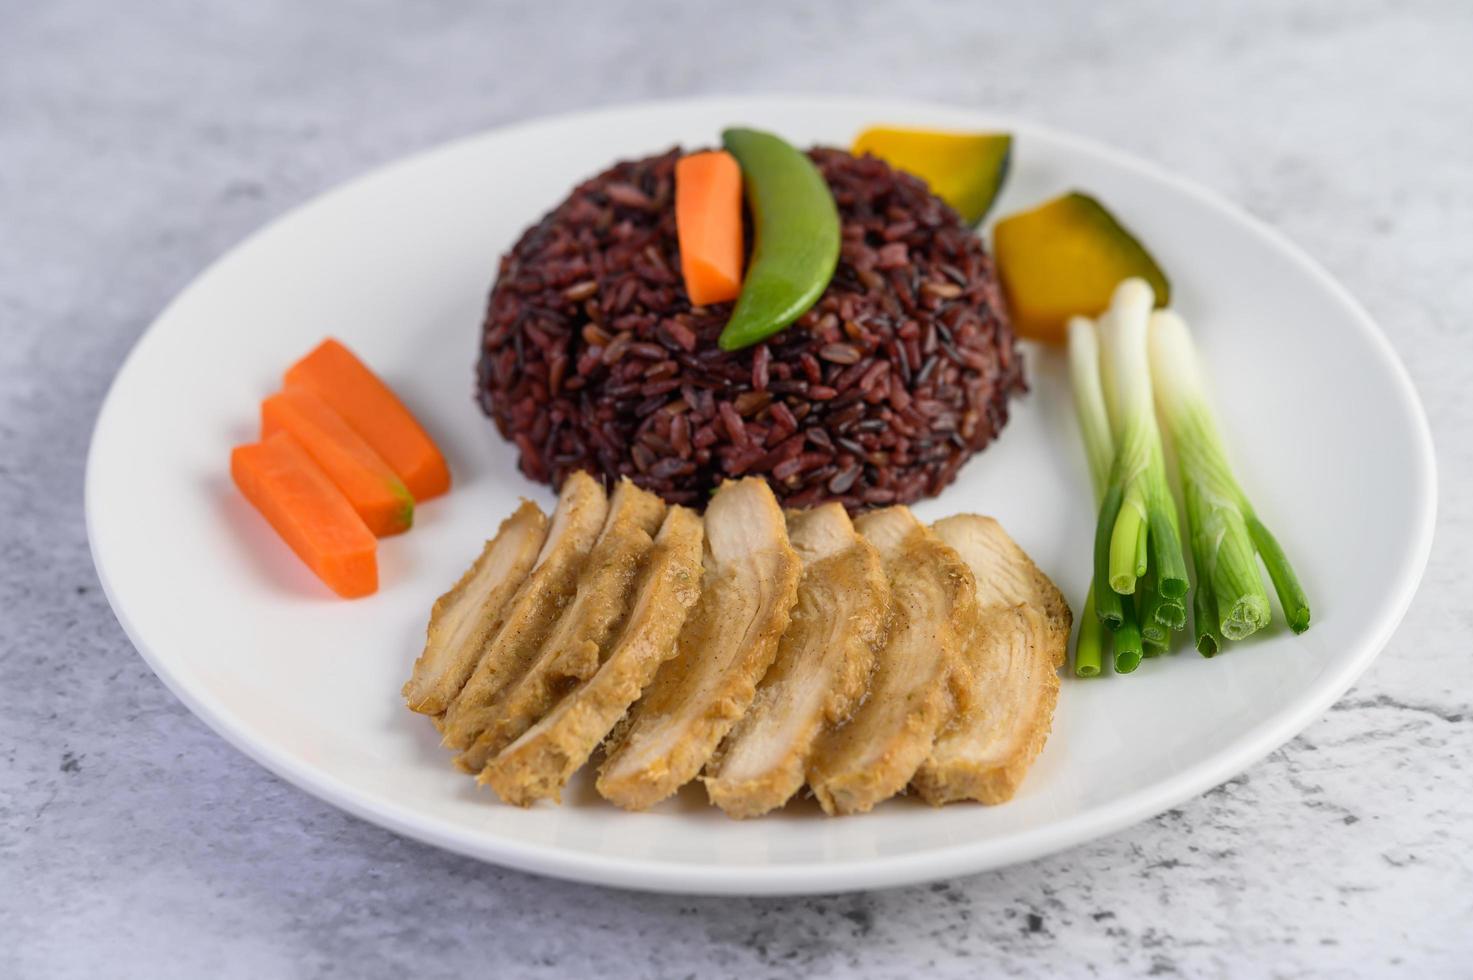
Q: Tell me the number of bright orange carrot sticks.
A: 4